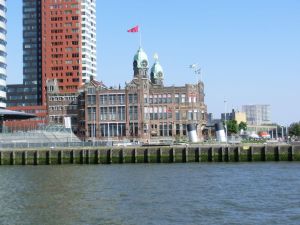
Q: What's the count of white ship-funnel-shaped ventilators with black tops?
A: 2